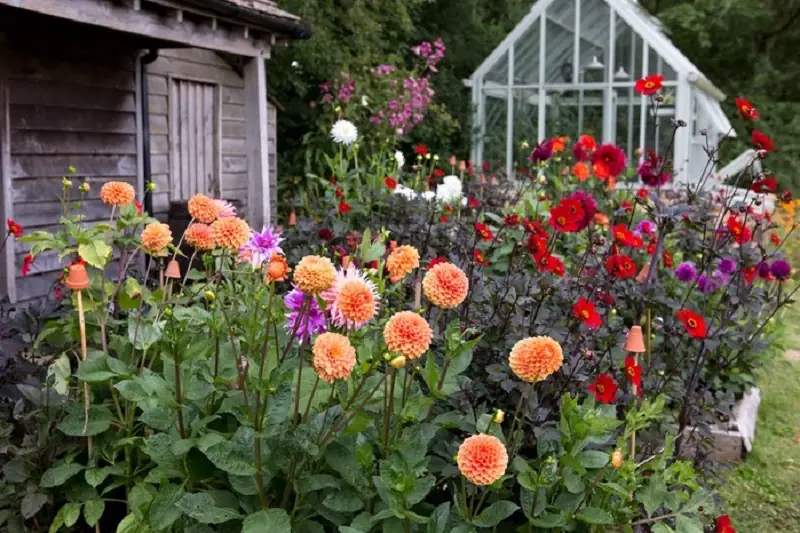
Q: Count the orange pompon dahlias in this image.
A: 13